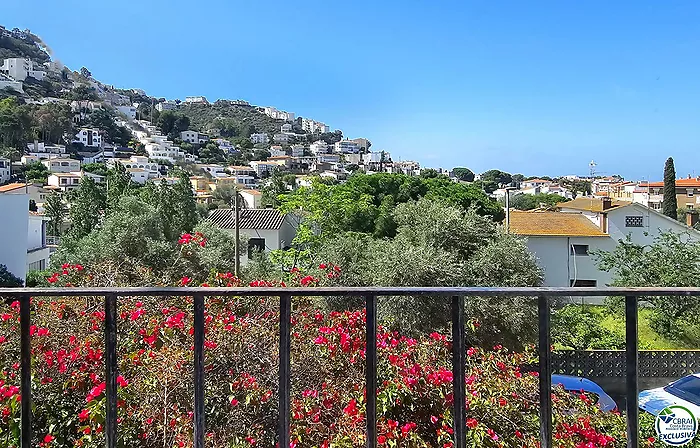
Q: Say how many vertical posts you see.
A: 8